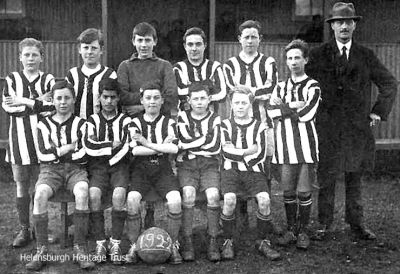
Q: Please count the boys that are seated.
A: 5